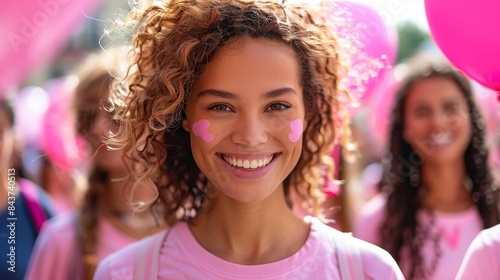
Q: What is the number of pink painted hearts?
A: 2